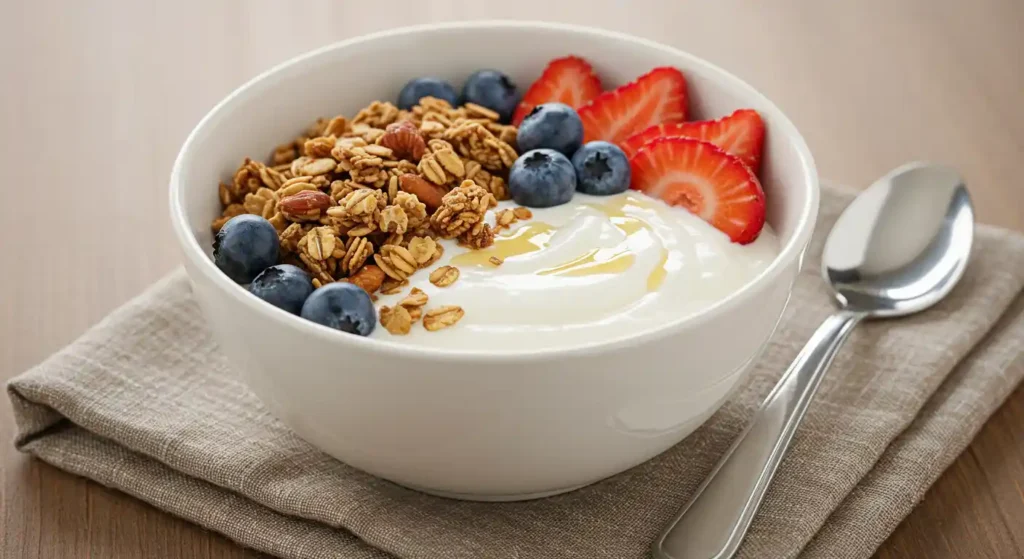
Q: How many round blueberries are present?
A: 8